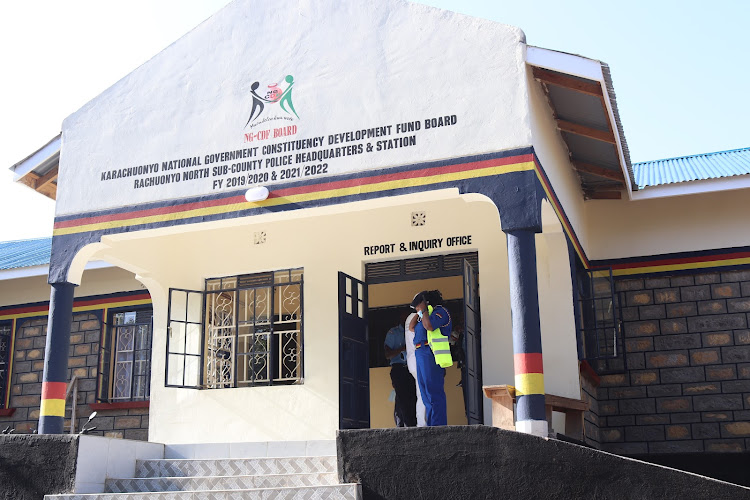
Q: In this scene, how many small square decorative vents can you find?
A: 2